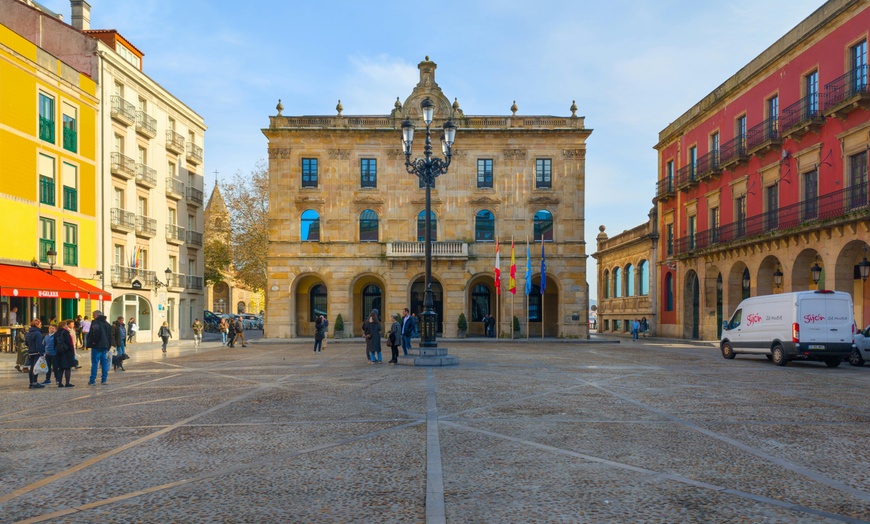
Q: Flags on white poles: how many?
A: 4